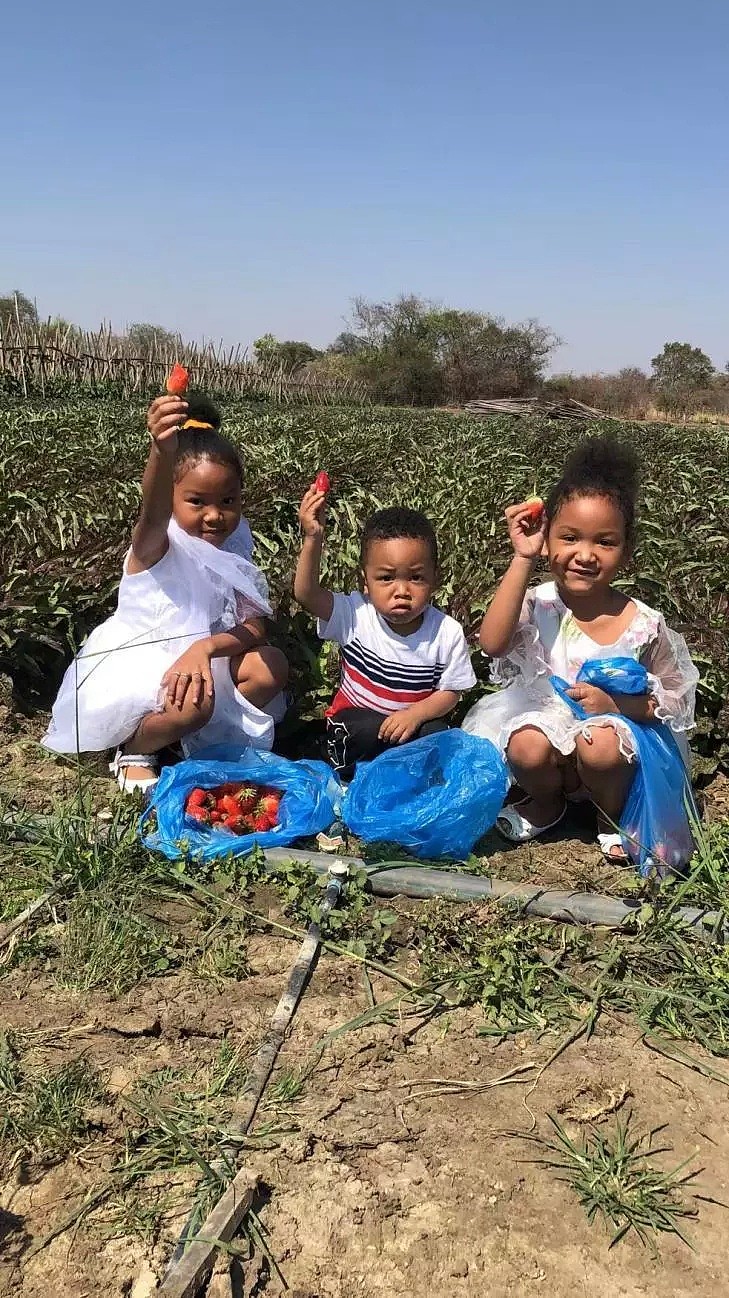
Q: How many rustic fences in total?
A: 1